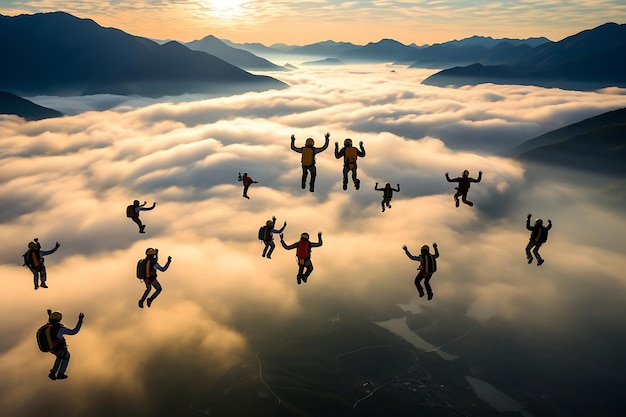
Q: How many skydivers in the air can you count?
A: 13